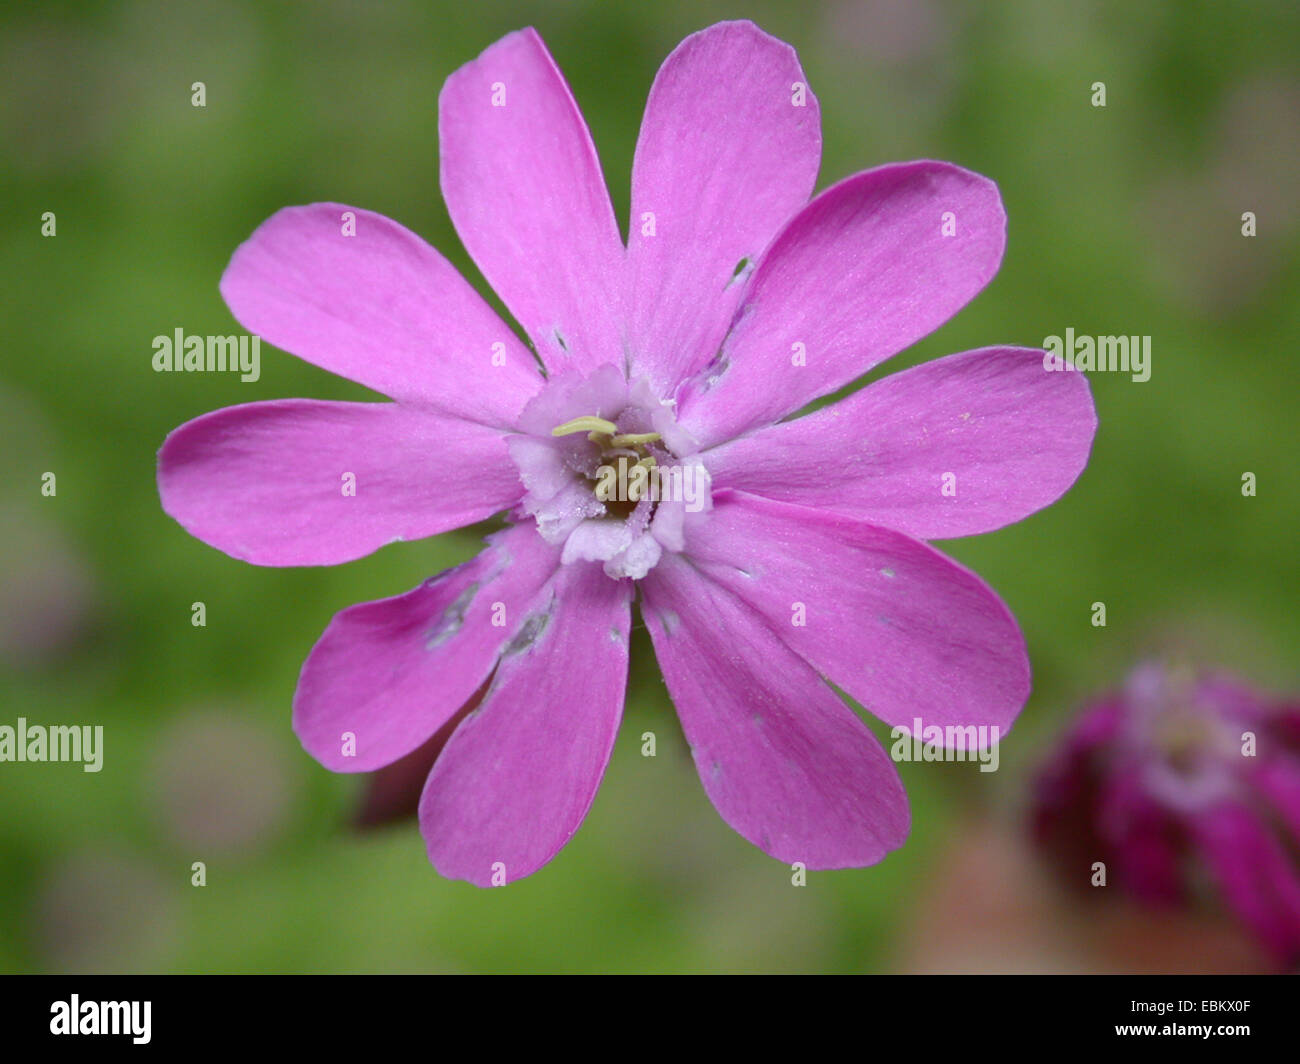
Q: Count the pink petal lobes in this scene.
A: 10